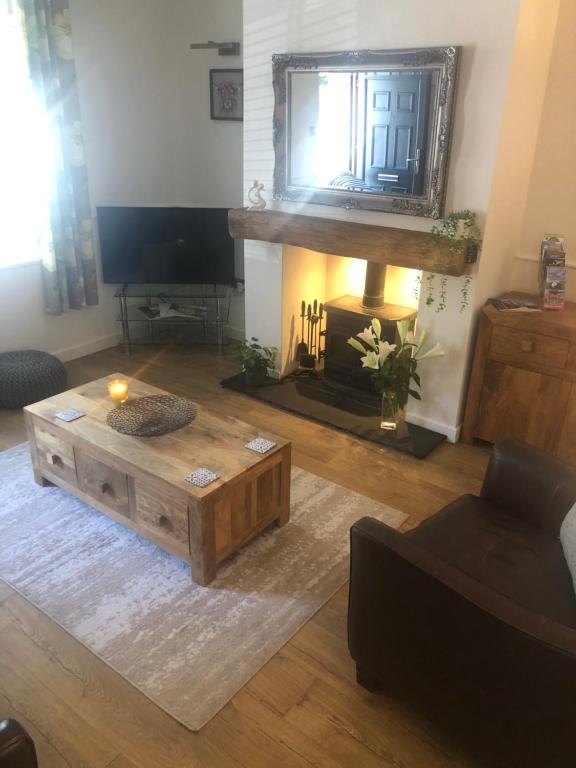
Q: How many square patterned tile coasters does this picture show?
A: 3